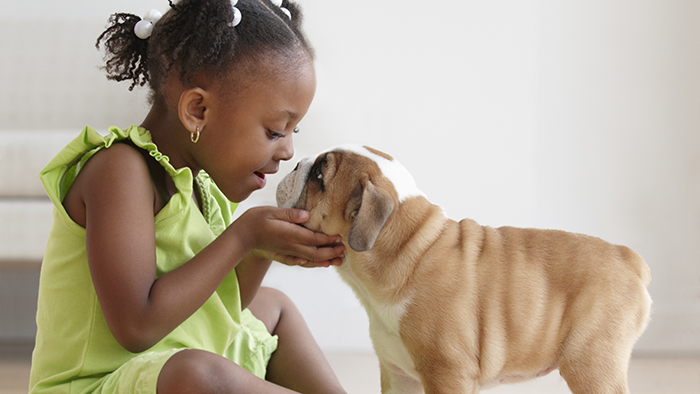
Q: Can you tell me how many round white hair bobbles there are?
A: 6